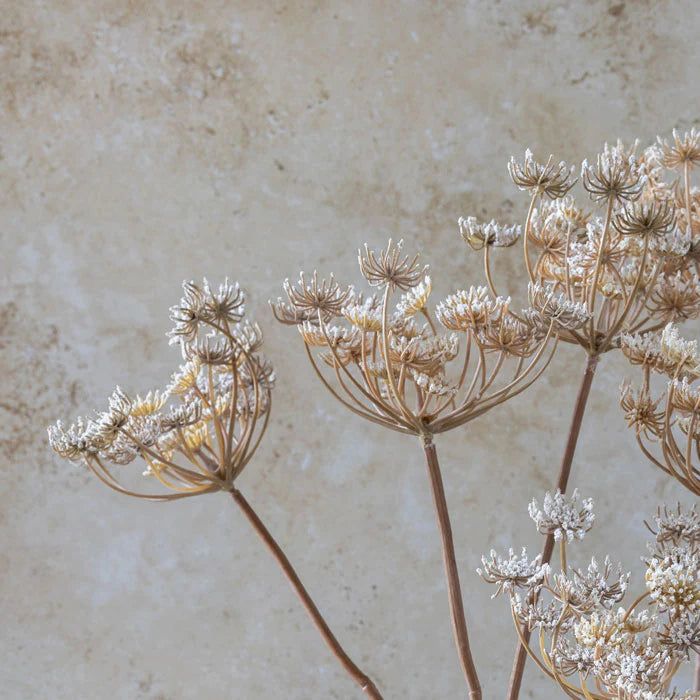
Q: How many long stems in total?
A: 3